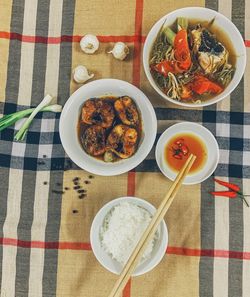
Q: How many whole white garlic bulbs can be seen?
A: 3